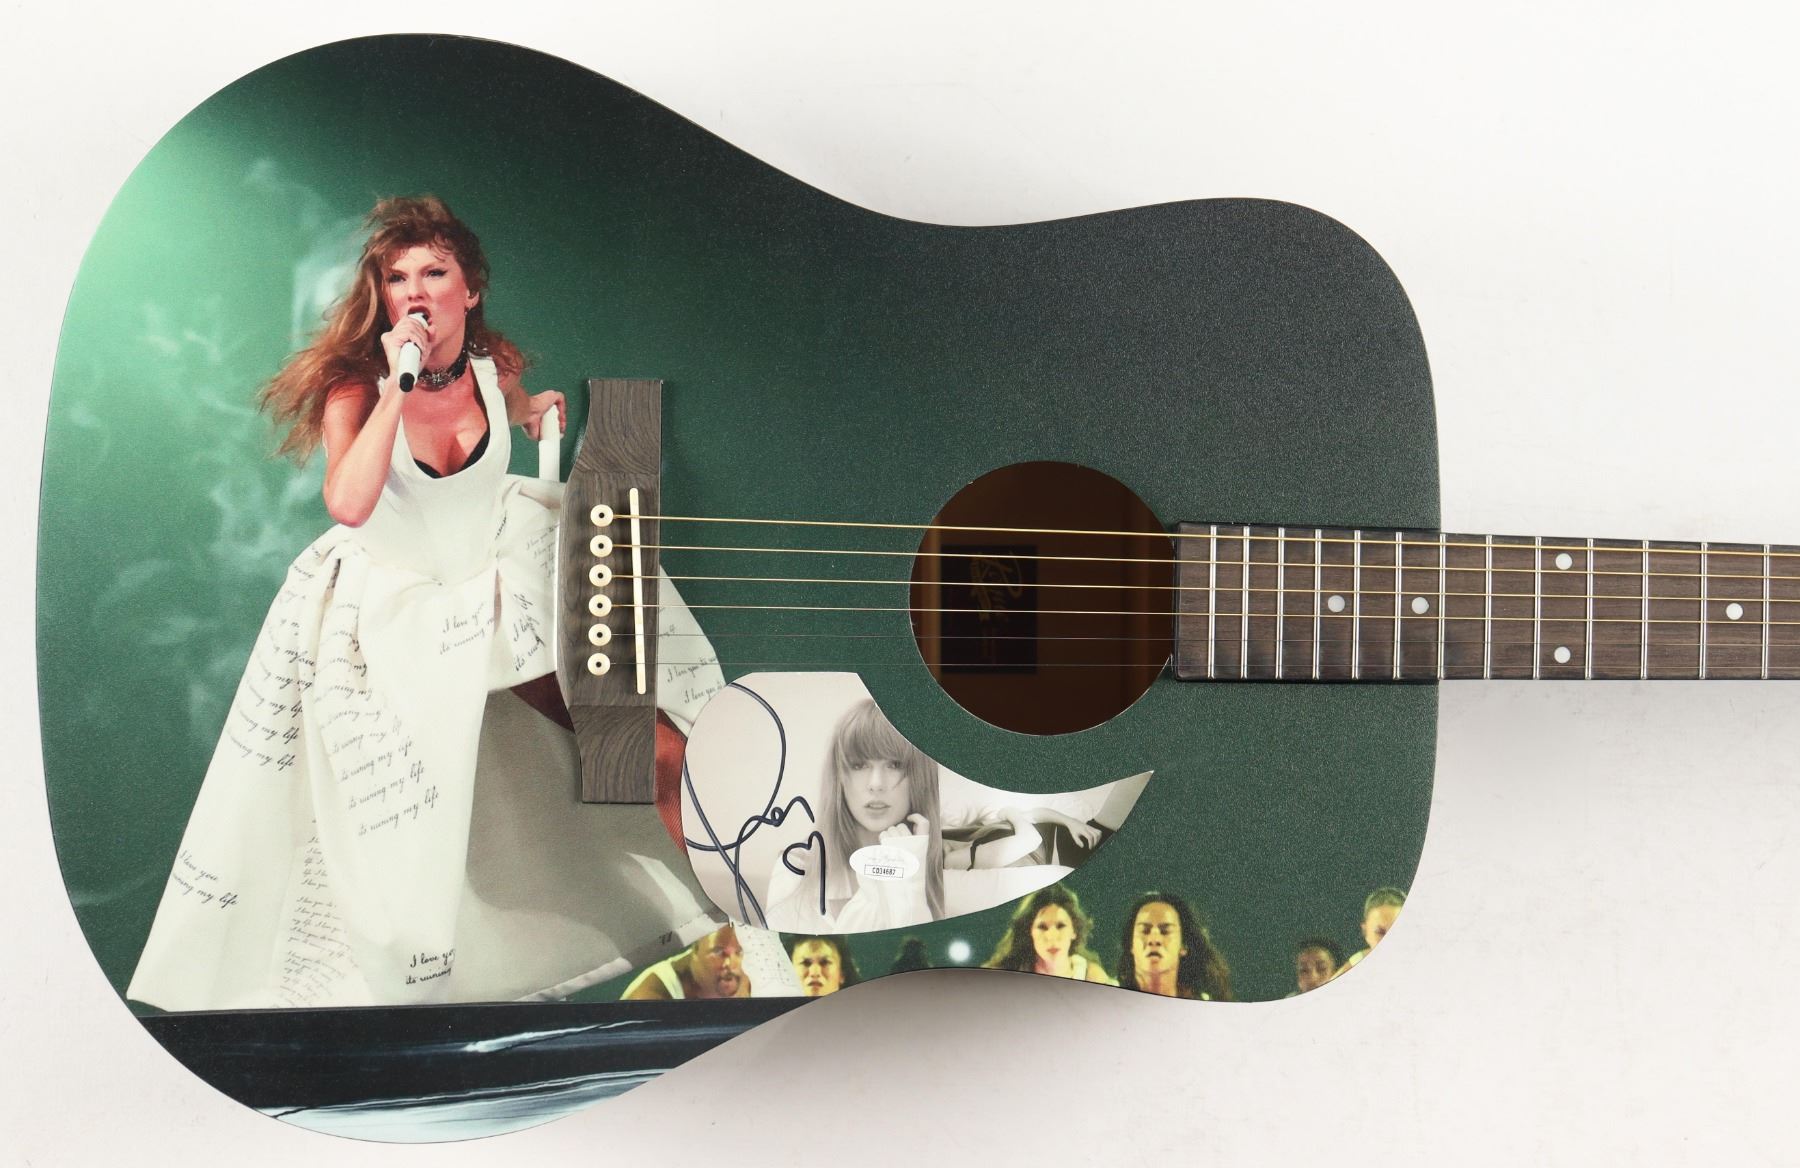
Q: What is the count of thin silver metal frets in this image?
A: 13